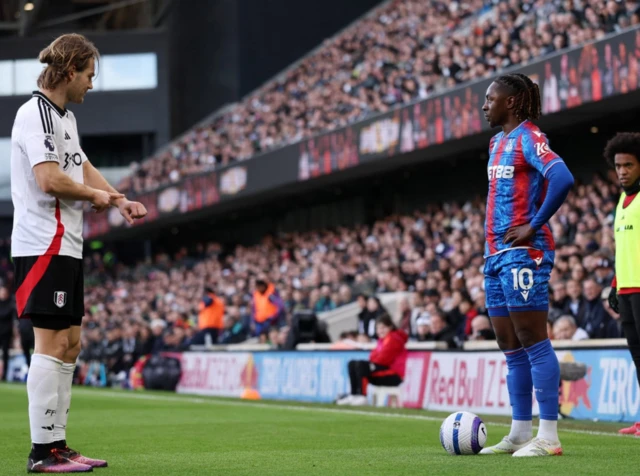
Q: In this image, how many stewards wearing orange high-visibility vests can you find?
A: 2